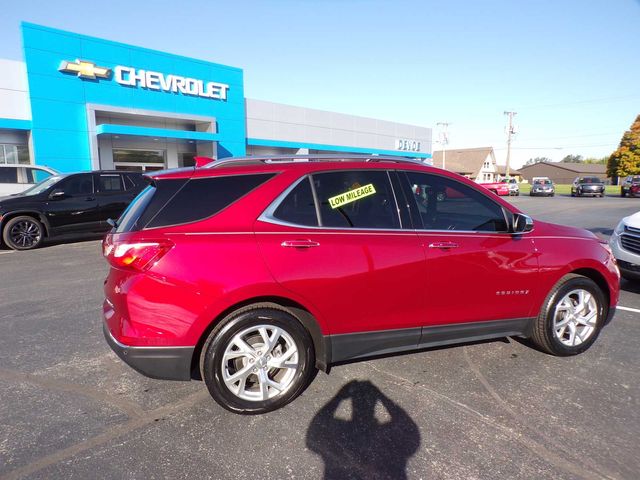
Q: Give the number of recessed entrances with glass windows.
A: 1